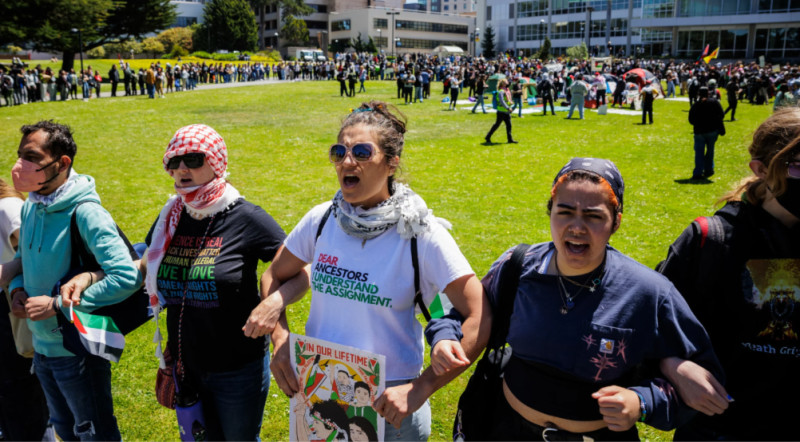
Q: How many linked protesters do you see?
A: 6